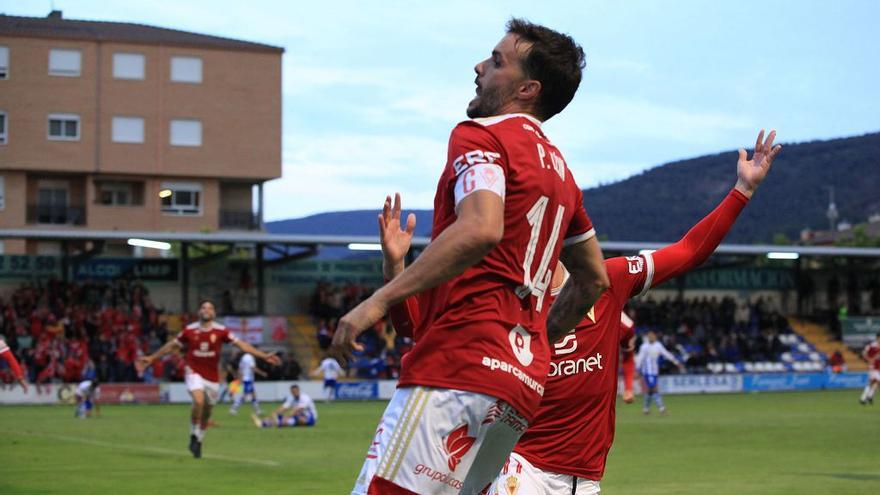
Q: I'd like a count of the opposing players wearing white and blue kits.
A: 5